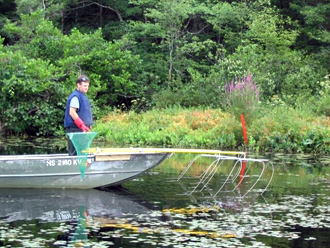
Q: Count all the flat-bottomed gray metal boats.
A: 1